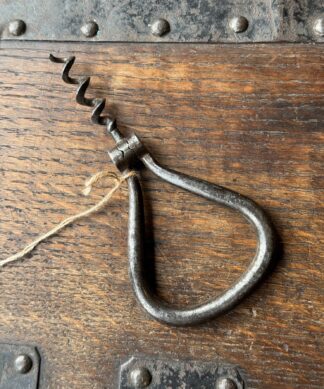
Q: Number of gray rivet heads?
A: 8